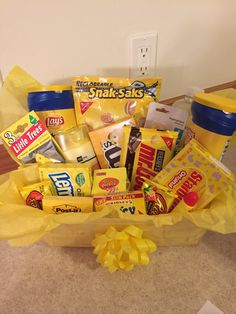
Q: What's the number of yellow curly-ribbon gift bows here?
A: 1